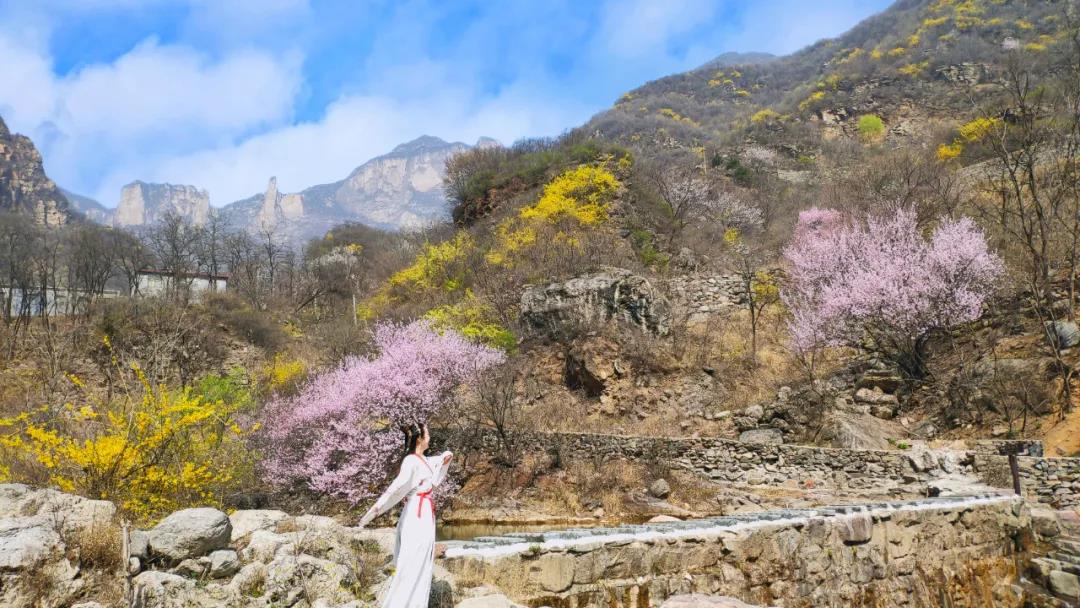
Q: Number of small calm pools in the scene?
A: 1